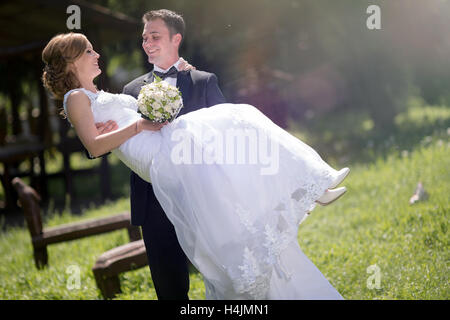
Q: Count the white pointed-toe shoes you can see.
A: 2